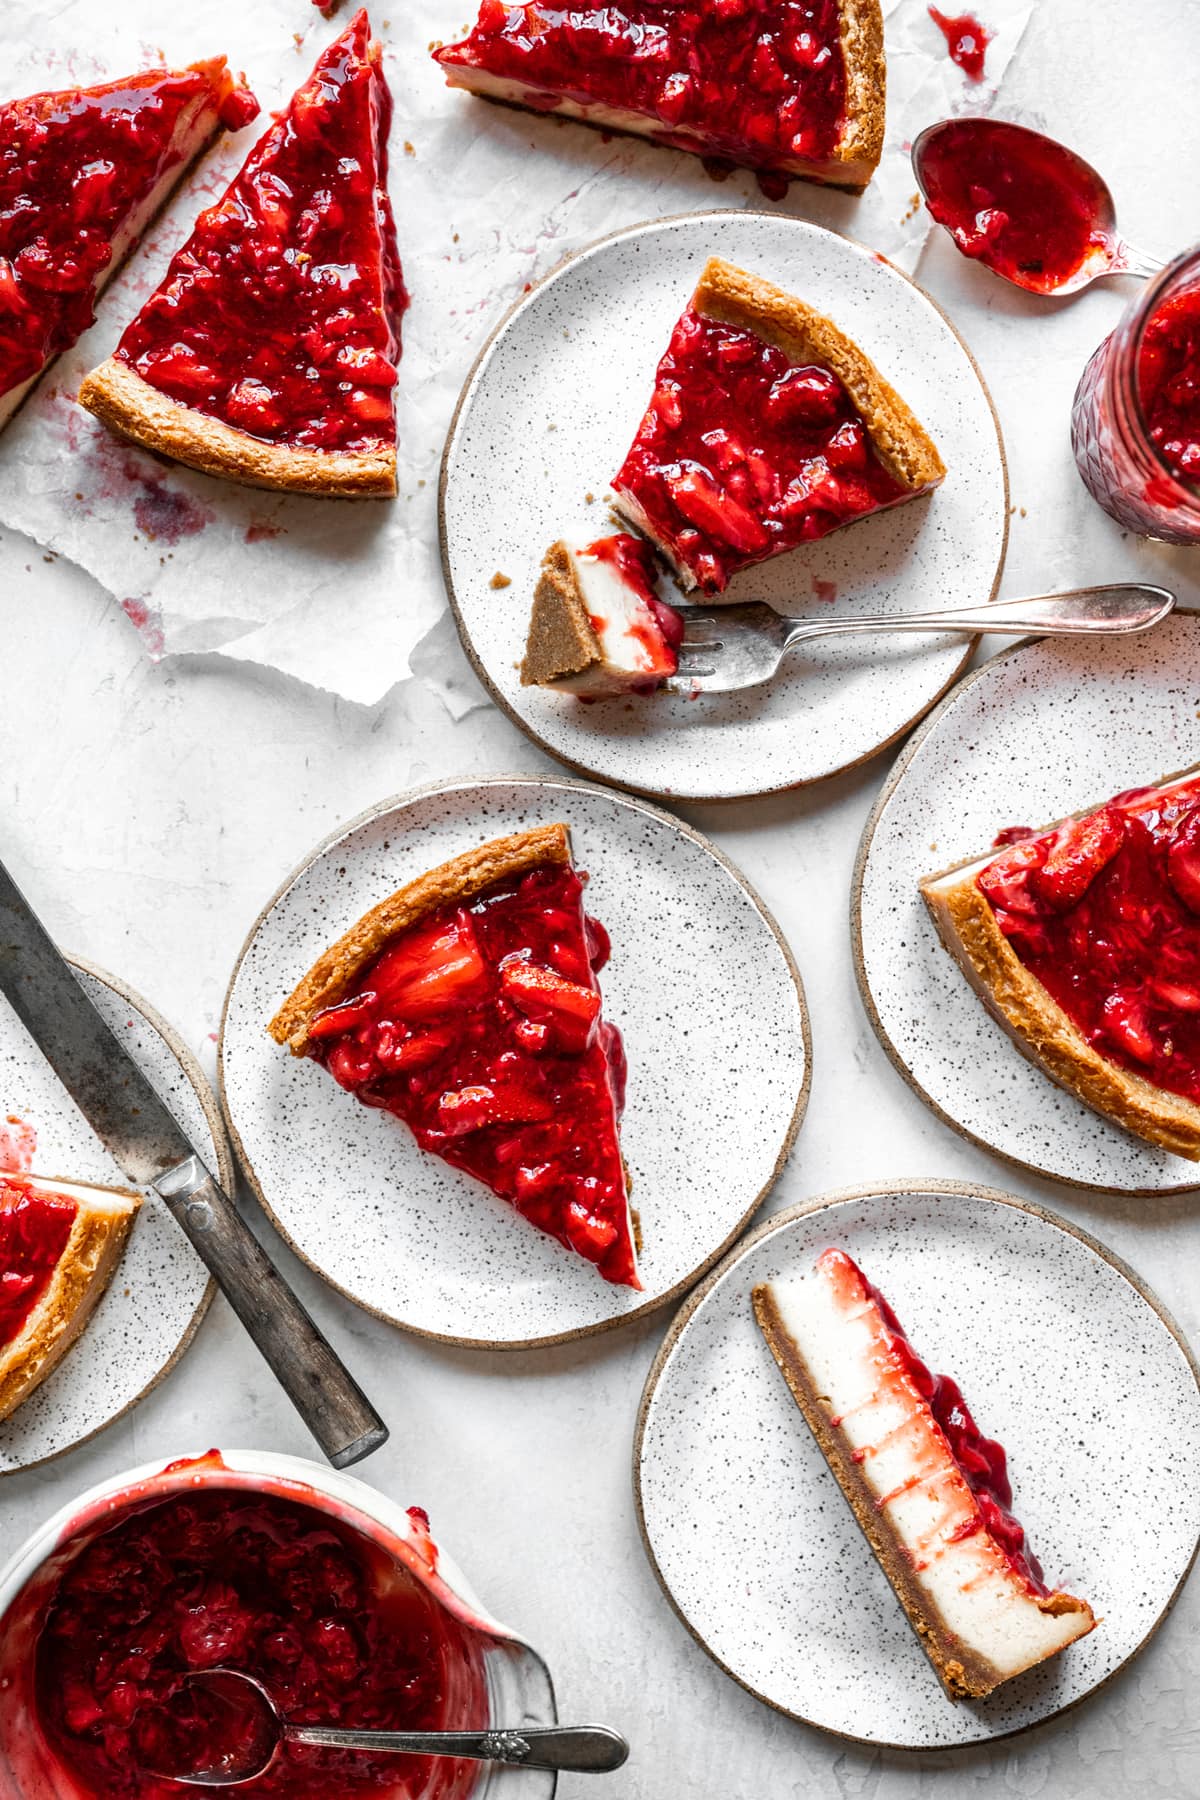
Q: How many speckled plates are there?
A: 5